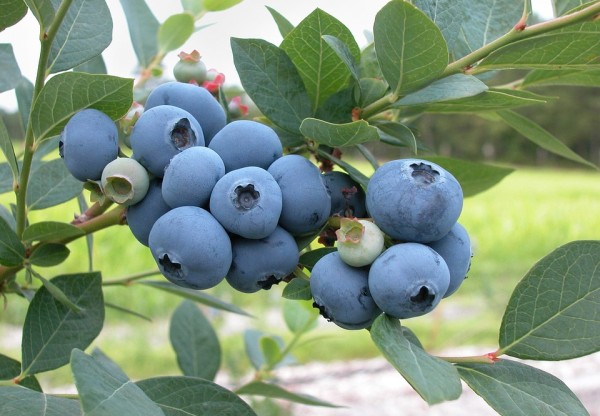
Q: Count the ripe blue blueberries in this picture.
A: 15